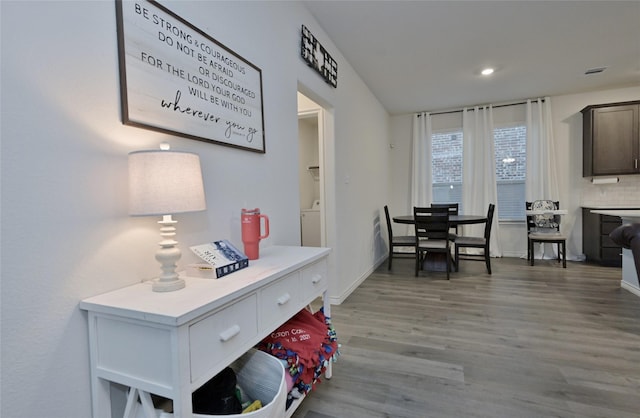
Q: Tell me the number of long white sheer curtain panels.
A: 3